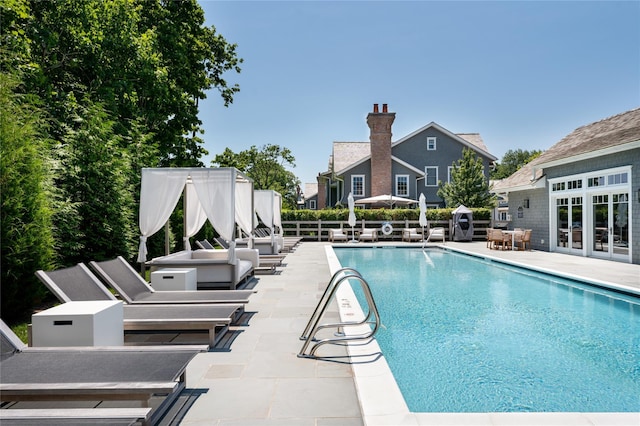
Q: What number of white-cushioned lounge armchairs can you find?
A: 4